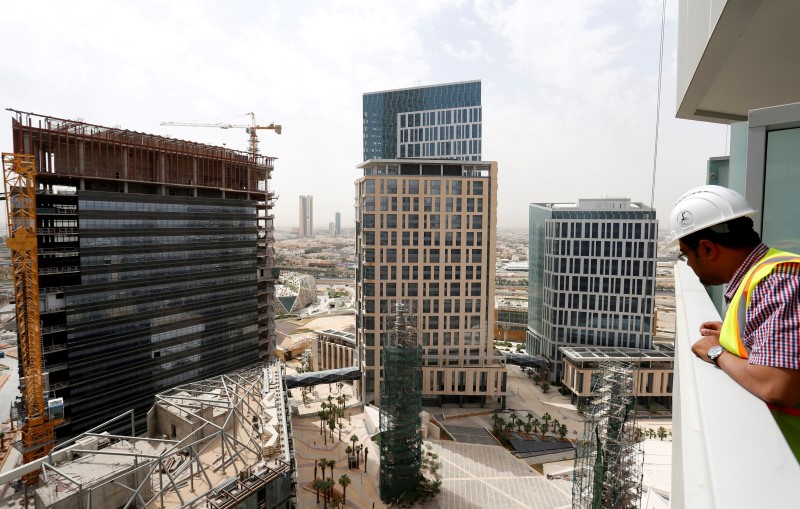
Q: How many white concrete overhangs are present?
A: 1